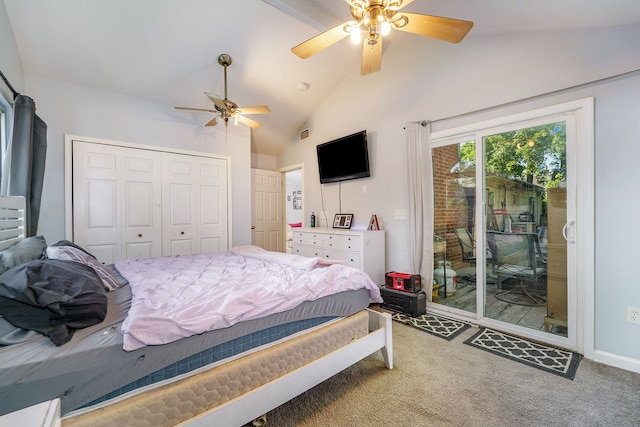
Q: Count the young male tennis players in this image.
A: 0